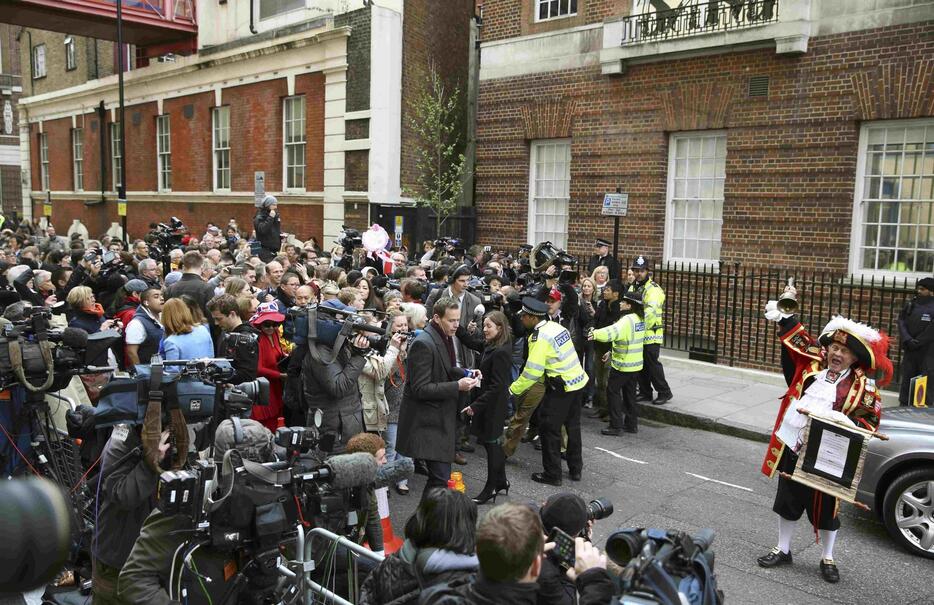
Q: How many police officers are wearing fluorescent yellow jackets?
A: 3